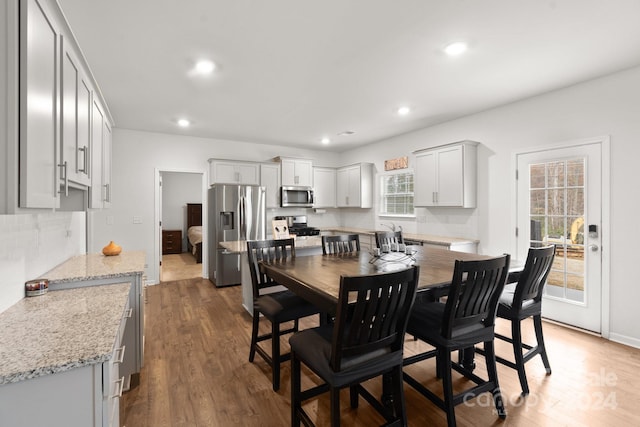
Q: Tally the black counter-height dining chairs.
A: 6